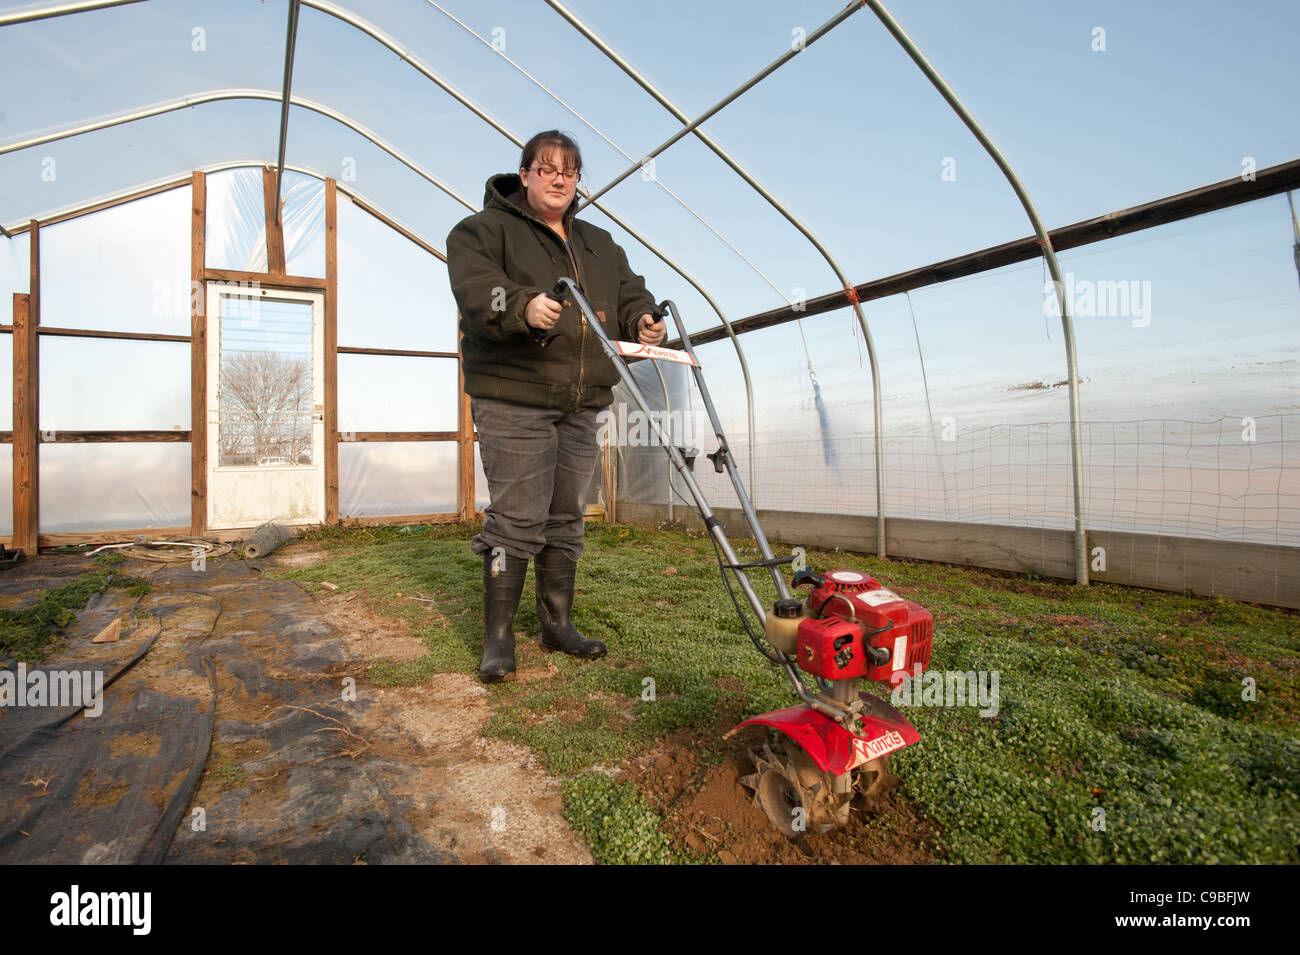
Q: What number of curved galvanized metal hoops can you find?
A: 5